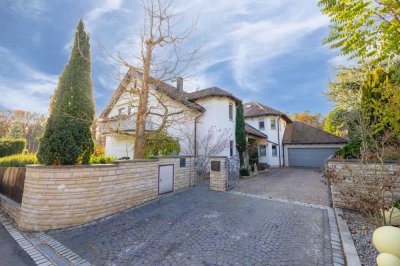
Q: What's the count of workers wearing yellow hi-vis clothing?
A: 0